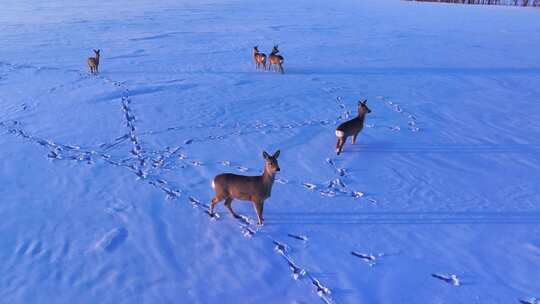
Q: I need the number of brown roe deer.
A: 5